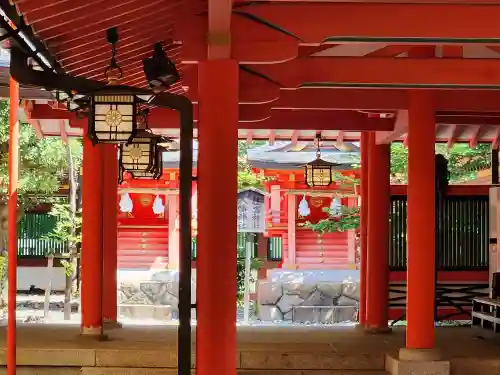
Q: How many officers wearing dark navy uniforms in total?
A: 0